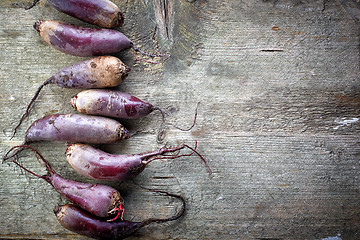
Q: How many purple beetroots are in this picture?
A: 8